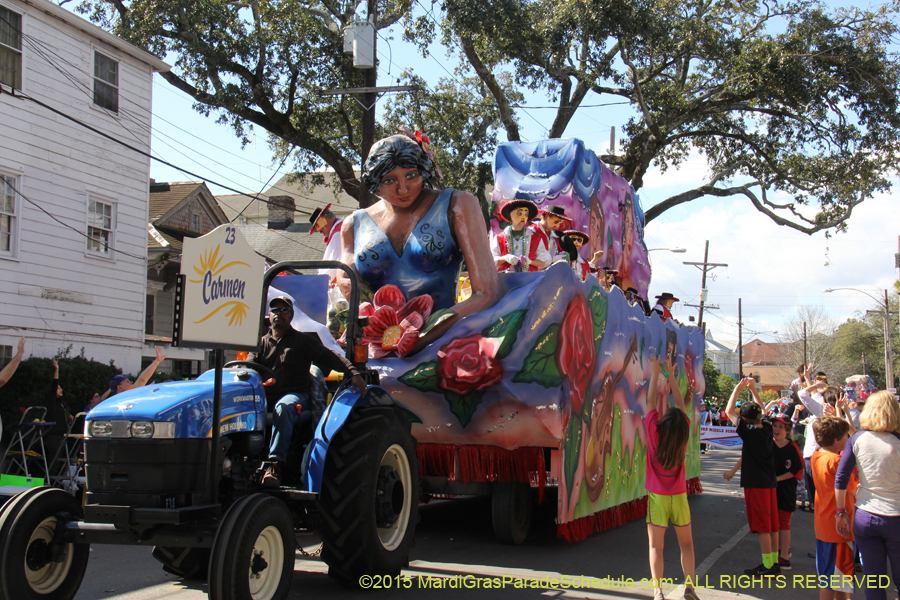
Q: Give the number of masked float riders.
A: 7